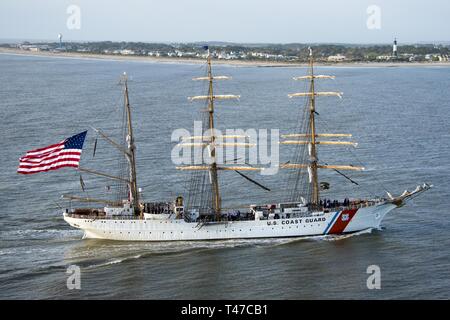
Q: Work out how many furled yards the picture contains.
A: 10